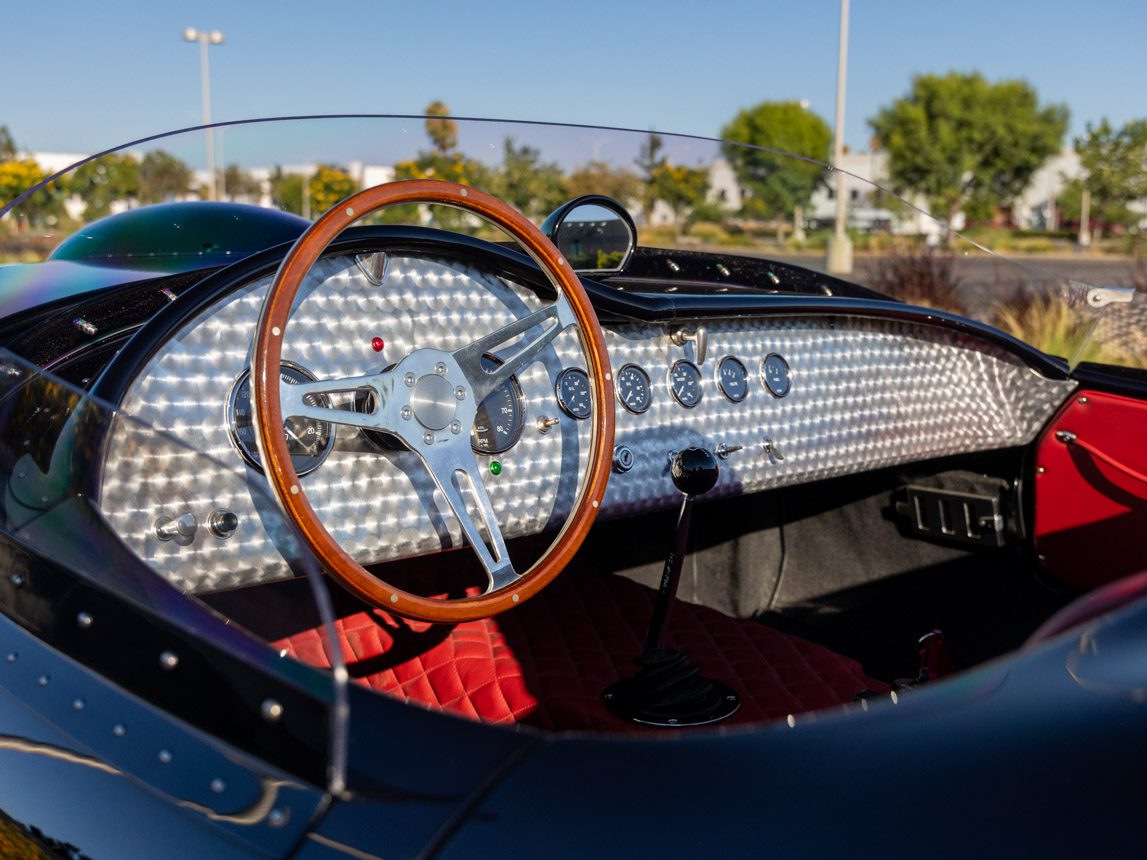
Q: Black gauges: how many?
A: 7